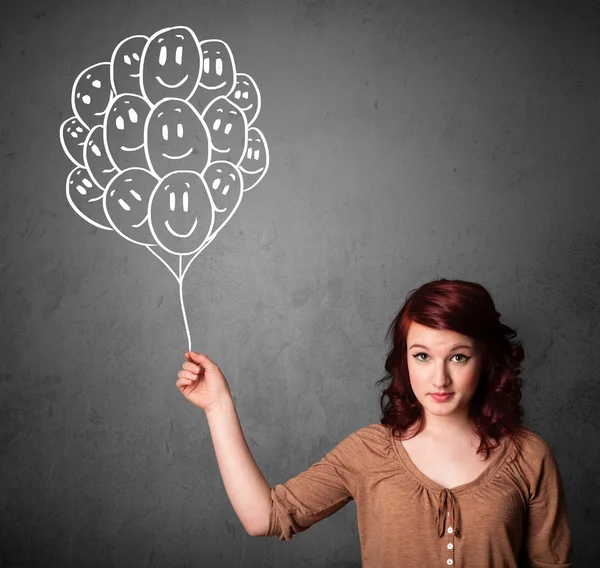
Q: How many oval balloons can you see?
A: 15